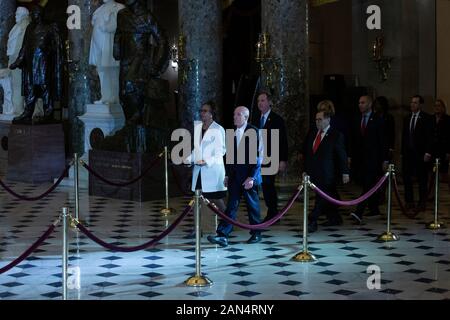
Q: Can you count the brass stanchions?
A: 7